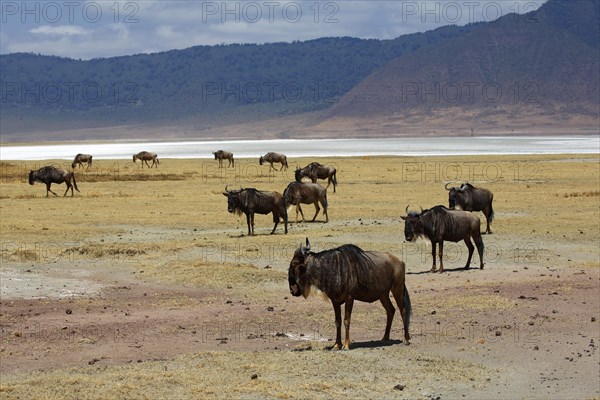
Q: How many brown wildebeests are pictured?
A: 11